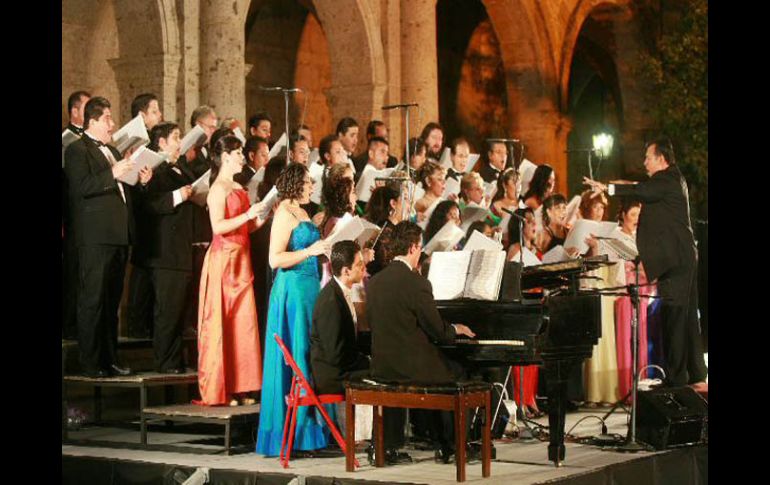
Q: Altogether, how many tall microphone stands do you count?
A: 4